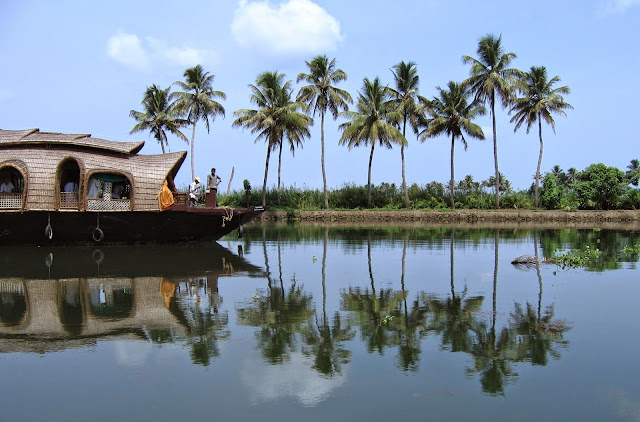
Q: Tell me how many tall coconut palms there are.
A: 10